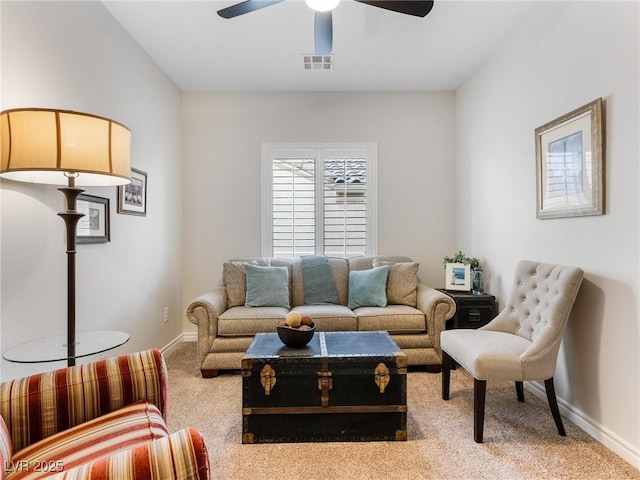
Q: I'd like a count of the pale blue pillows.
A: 2